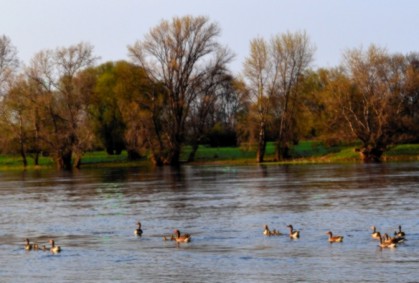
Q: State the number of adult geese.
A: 11